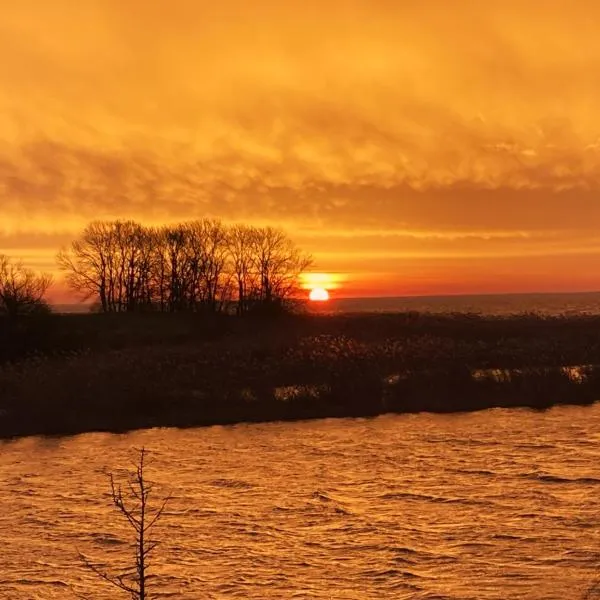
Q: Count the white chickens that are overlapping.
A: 0